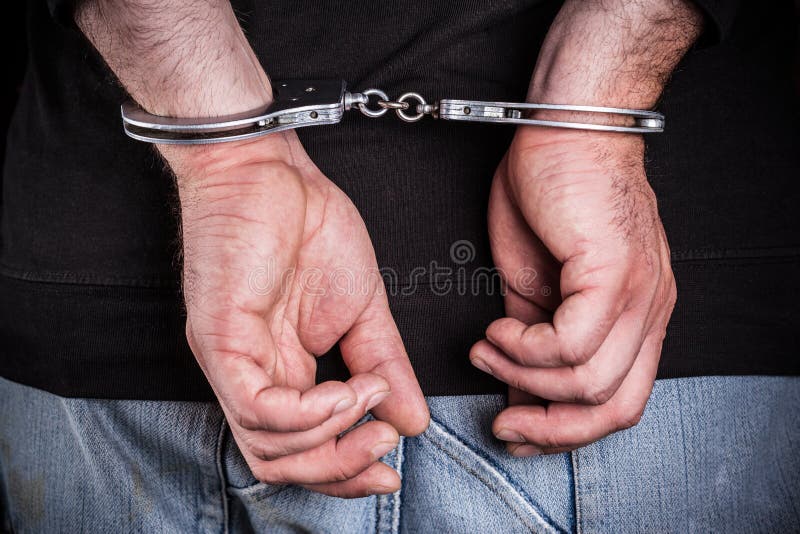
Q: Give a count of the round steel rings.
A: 3